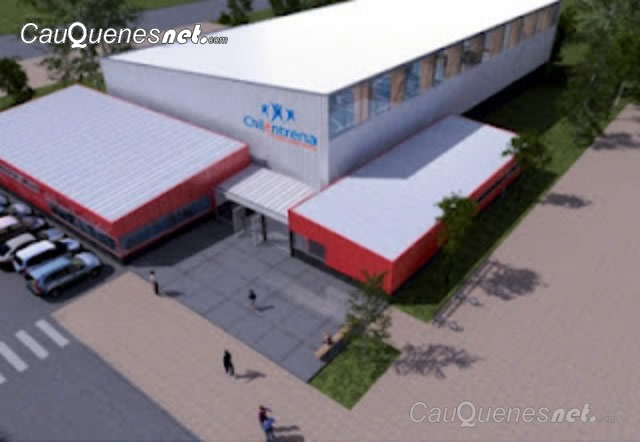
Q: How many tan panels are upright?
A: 9